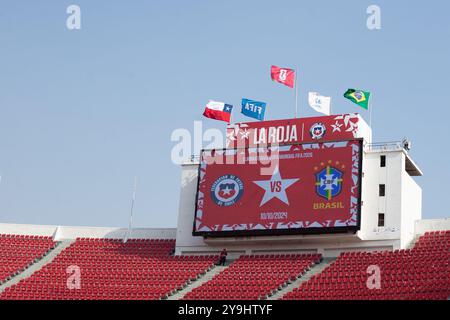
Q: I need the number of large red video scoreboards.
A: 1